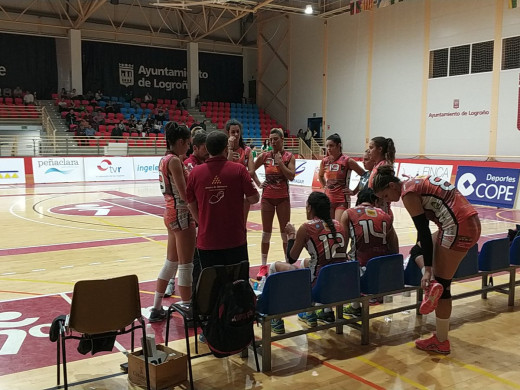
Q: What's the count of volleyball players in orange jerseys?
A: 8